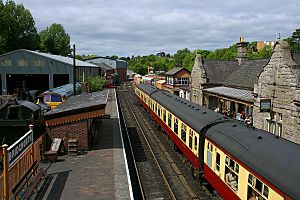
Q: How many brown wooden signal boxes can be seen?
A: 1